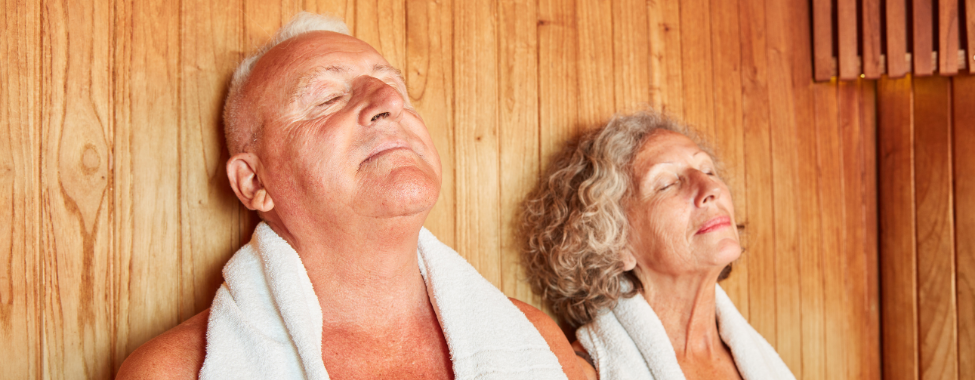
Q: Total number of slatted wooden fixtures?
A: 1